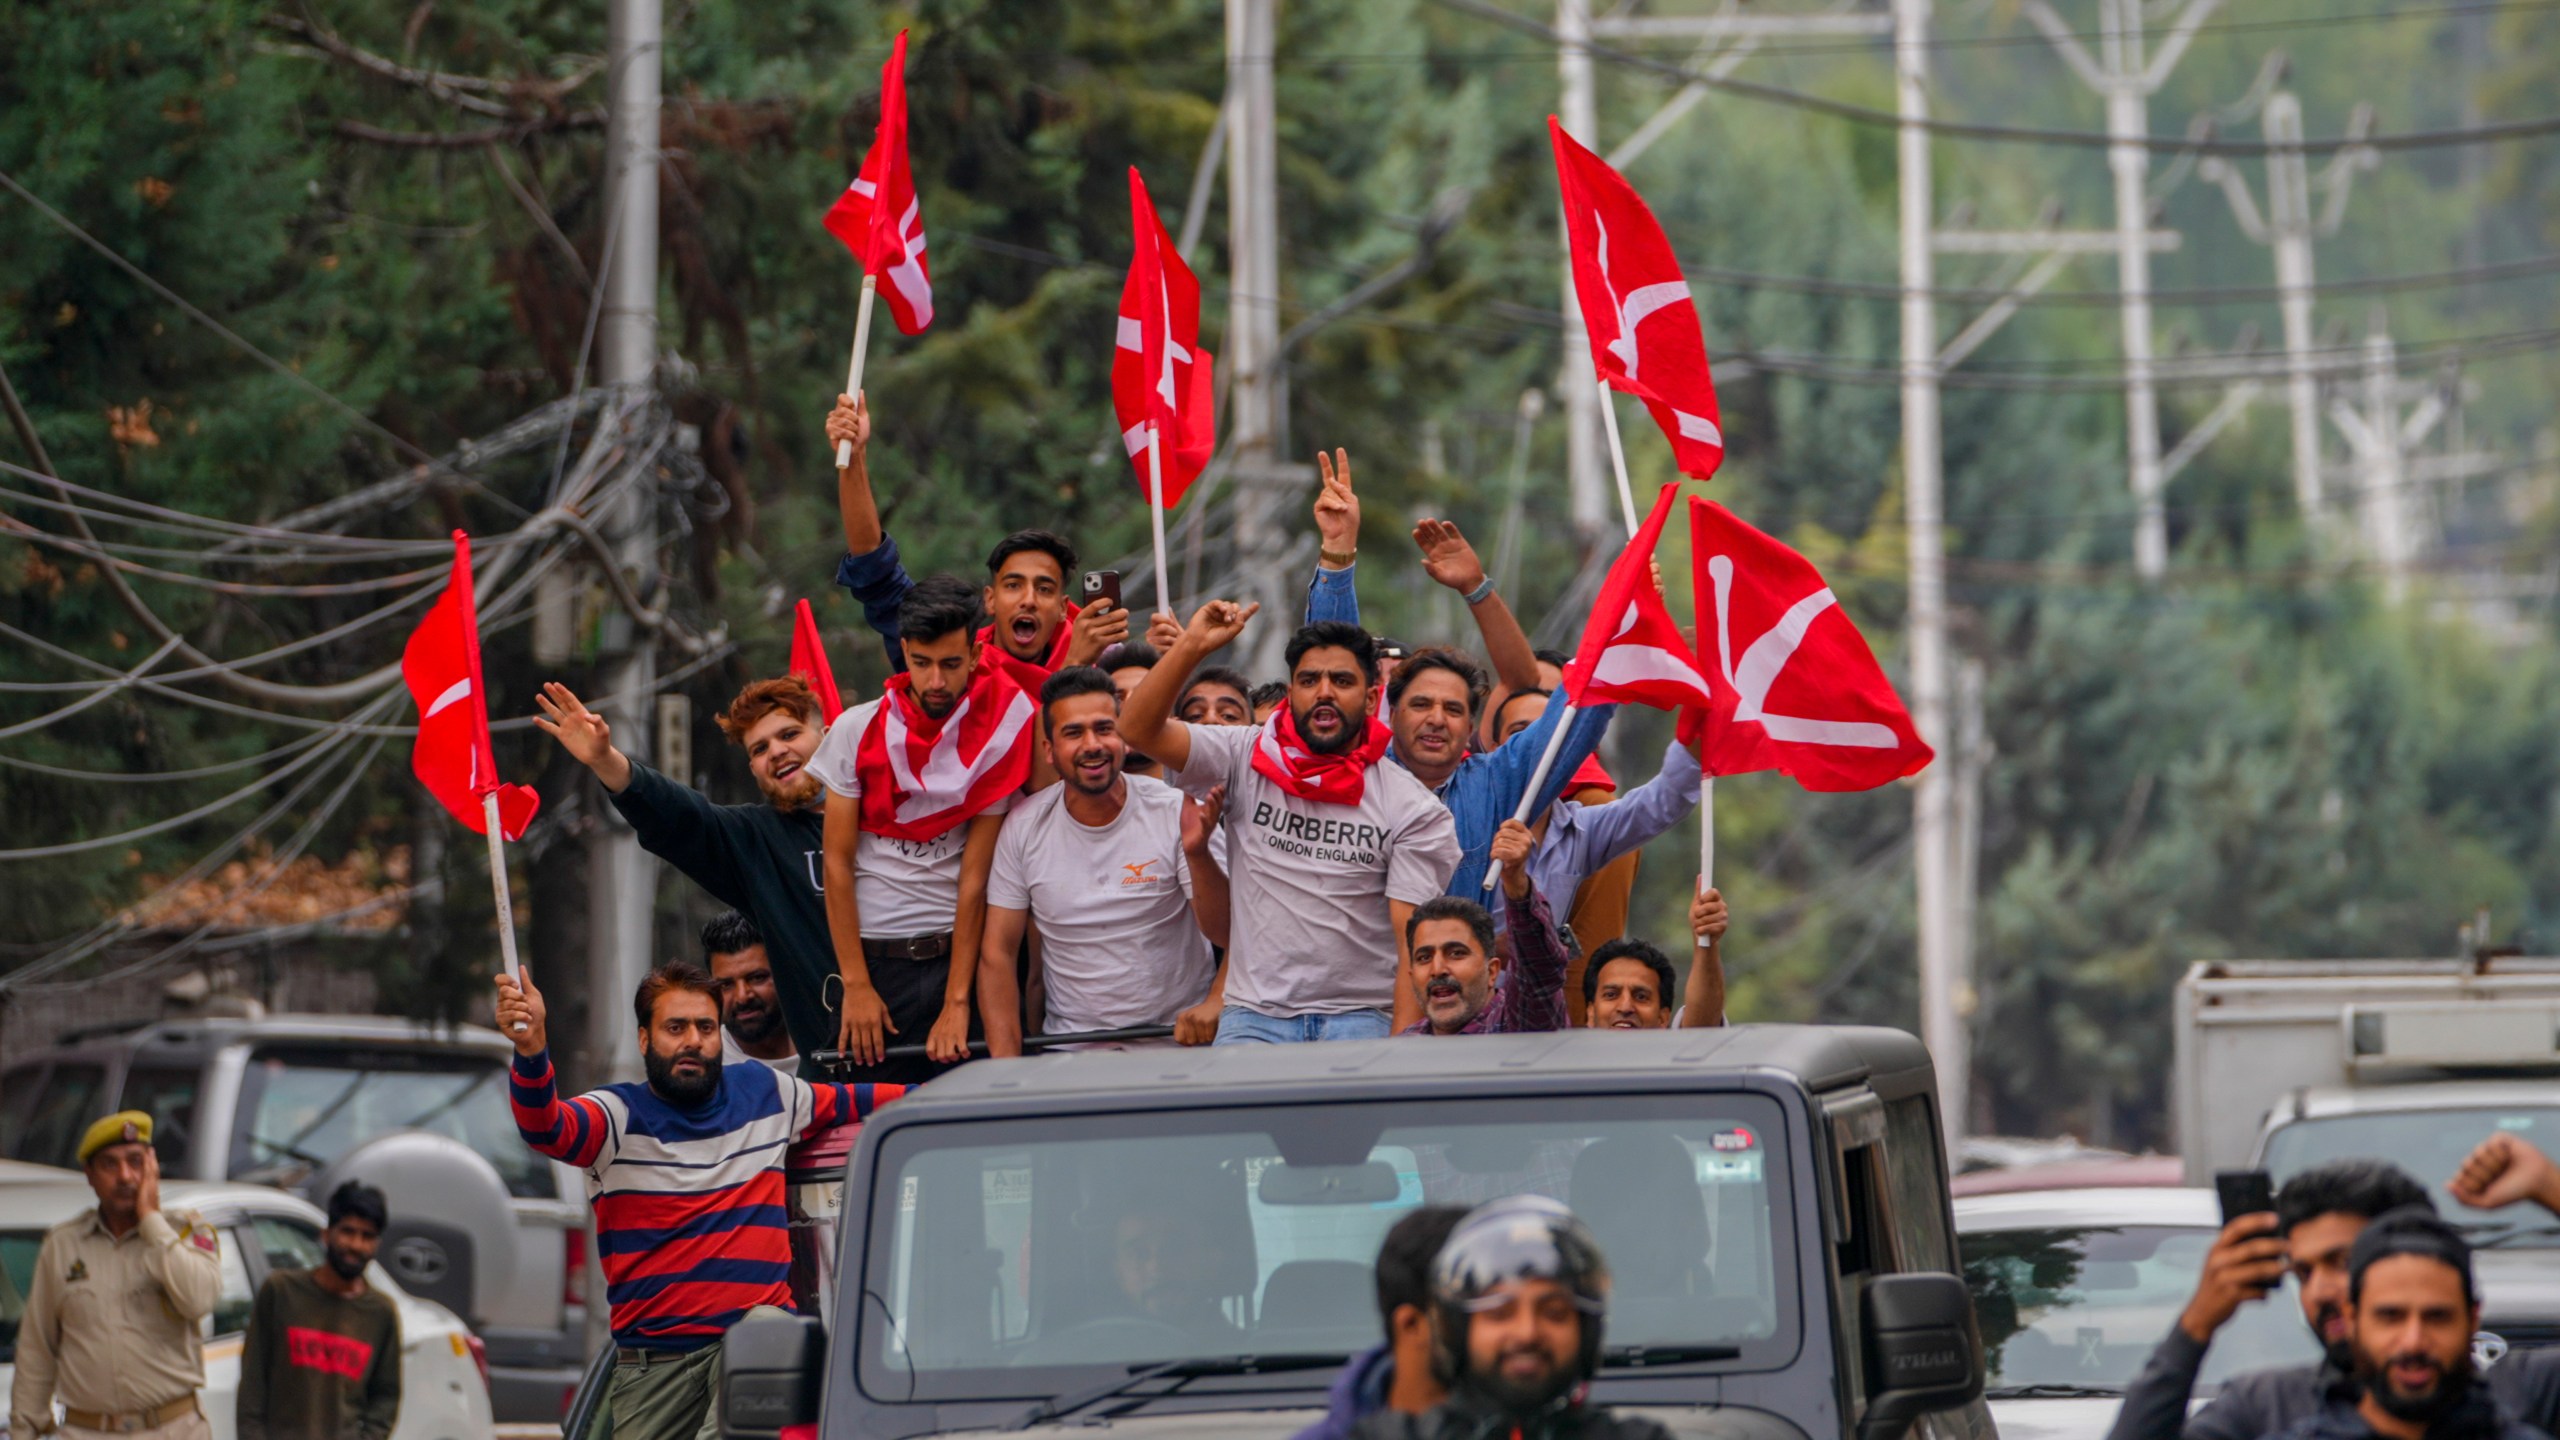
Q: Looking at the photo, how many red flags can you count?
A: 7